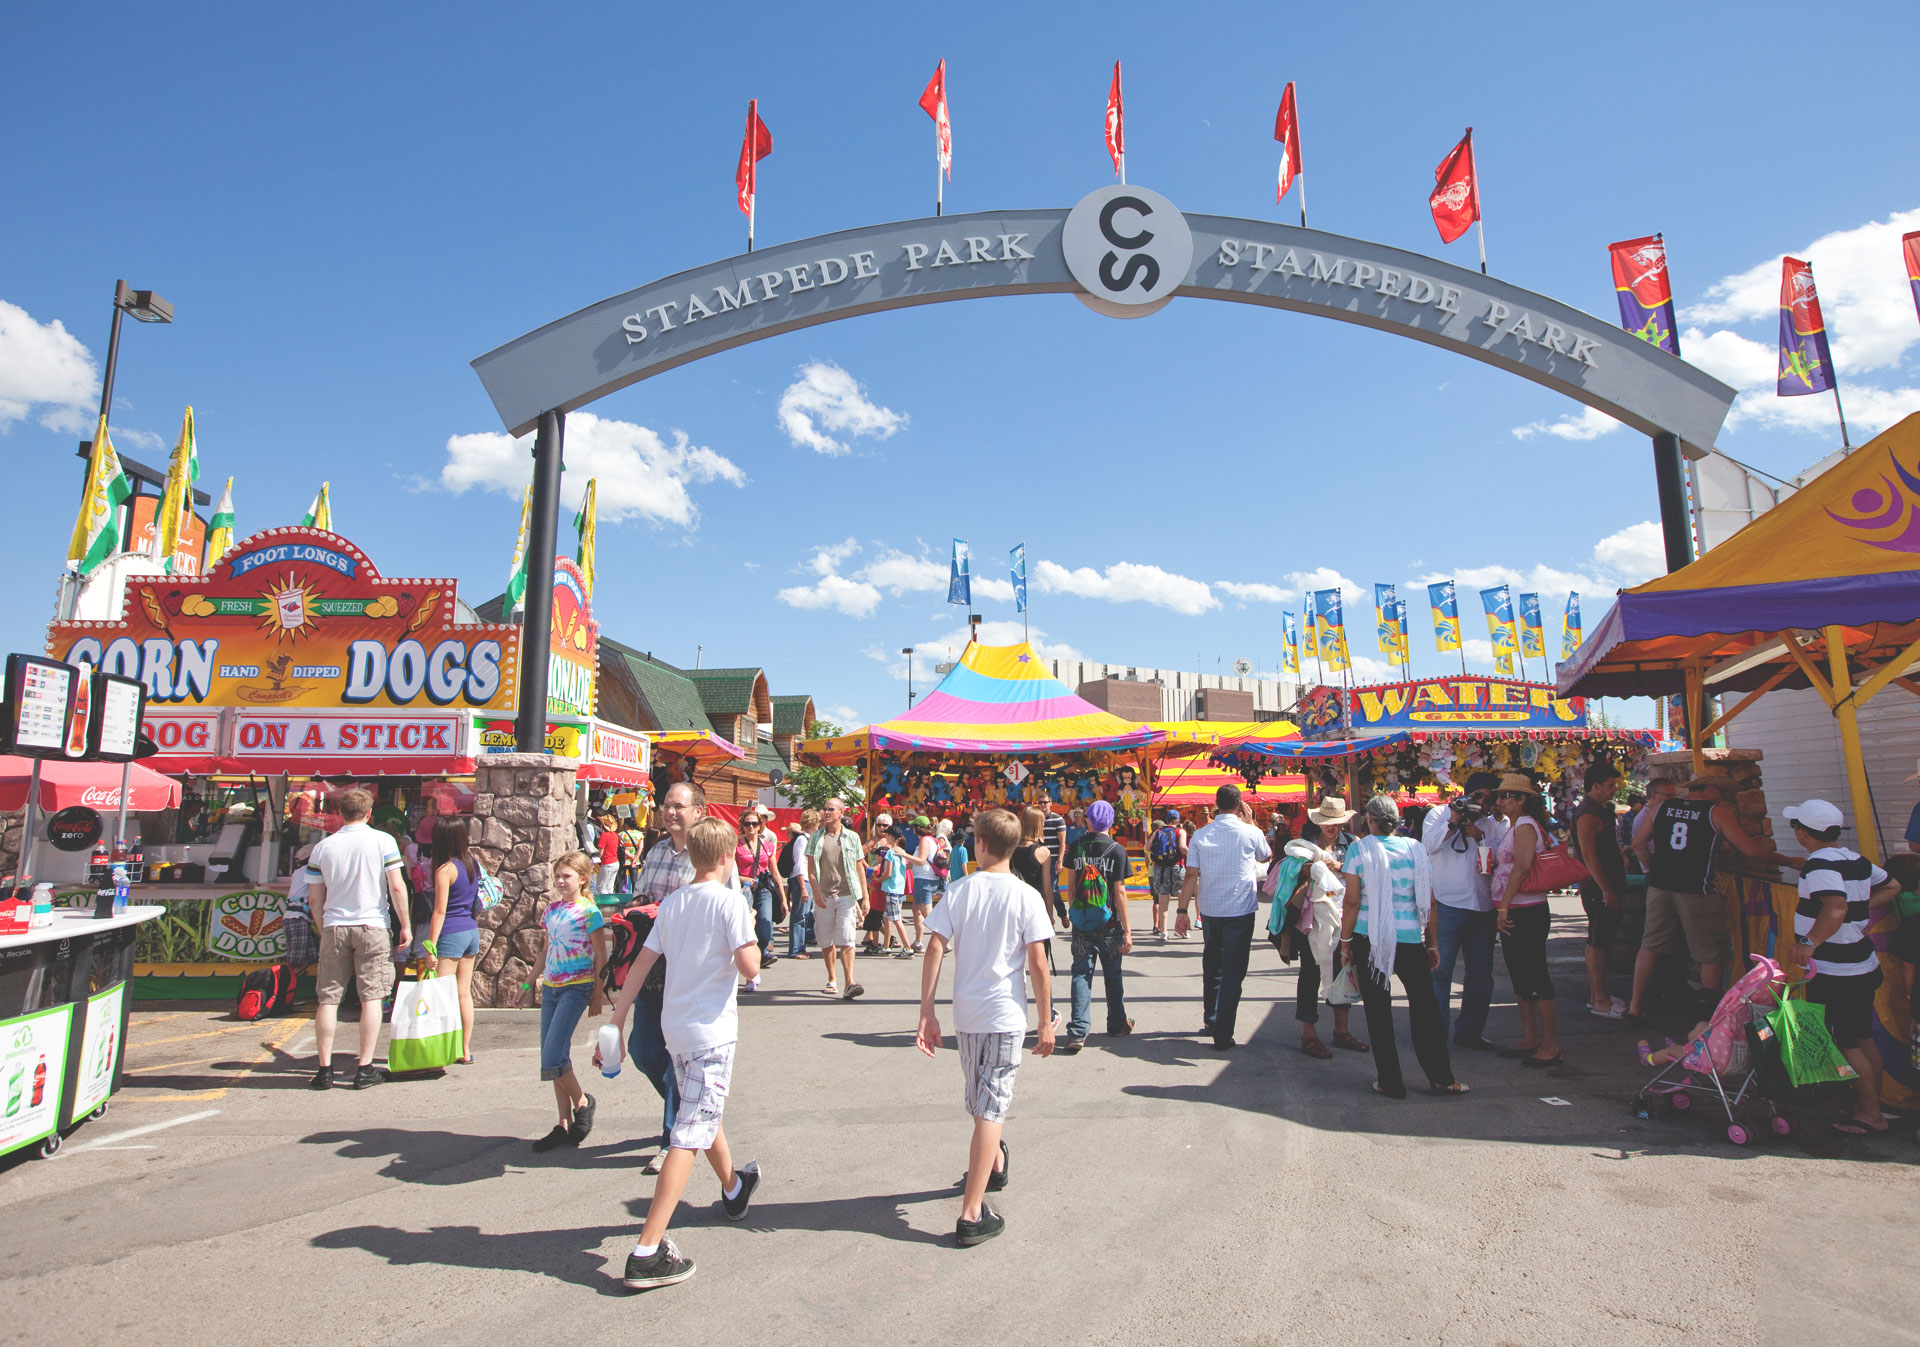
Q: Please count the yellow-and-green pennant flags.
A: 6